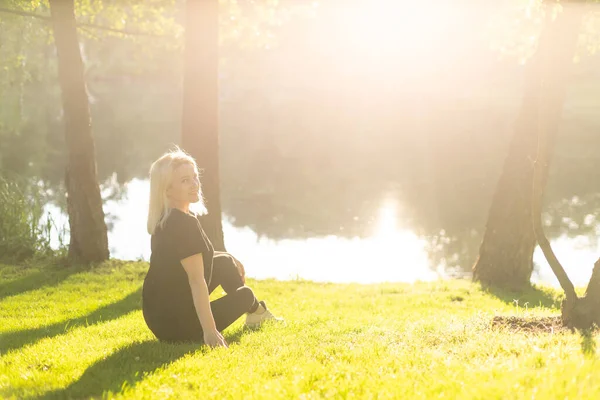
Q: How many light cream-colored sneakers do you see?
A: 1